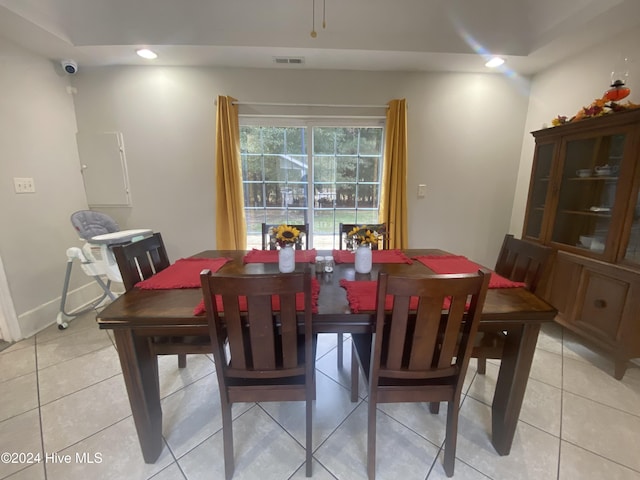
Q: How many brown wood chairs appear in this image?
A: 6